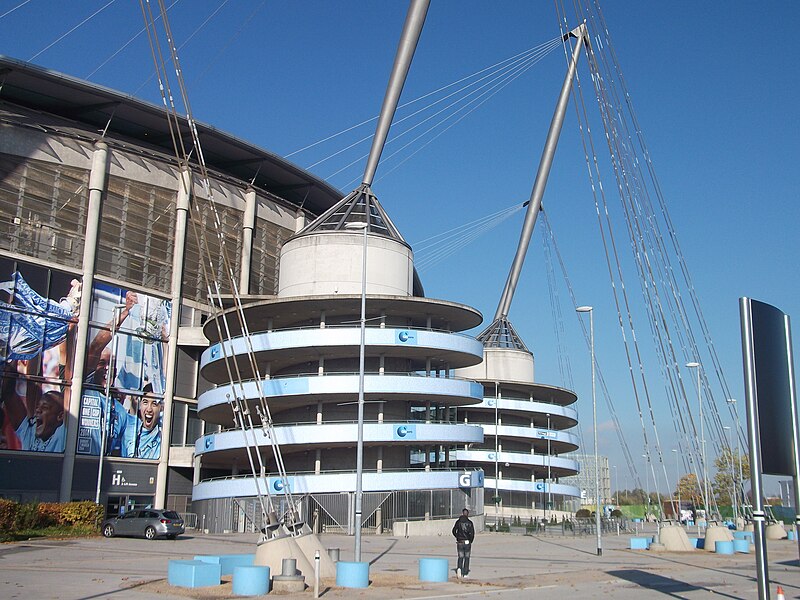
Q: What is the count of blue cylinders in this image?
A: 5